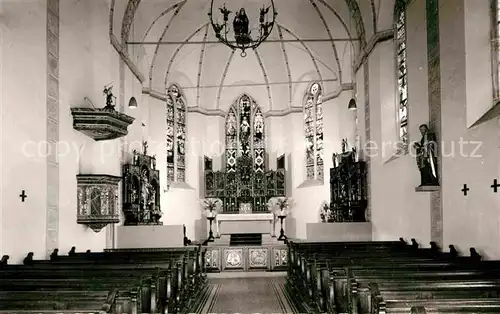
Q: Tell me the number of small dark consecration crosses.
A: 3